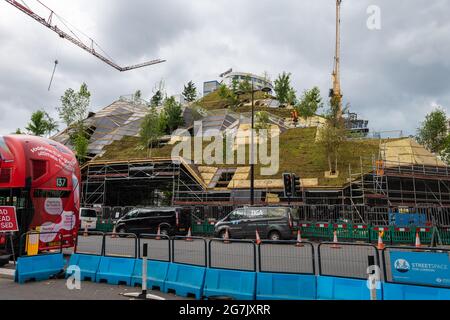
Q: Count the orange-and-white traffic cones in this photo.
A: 10